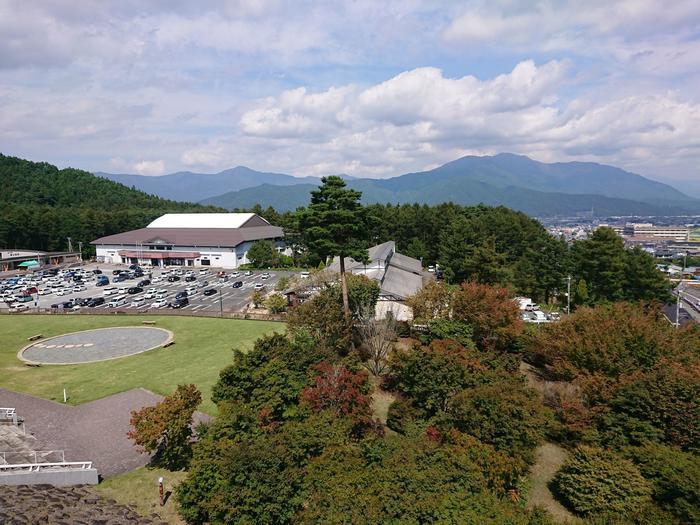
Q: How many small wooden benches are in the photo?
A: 4